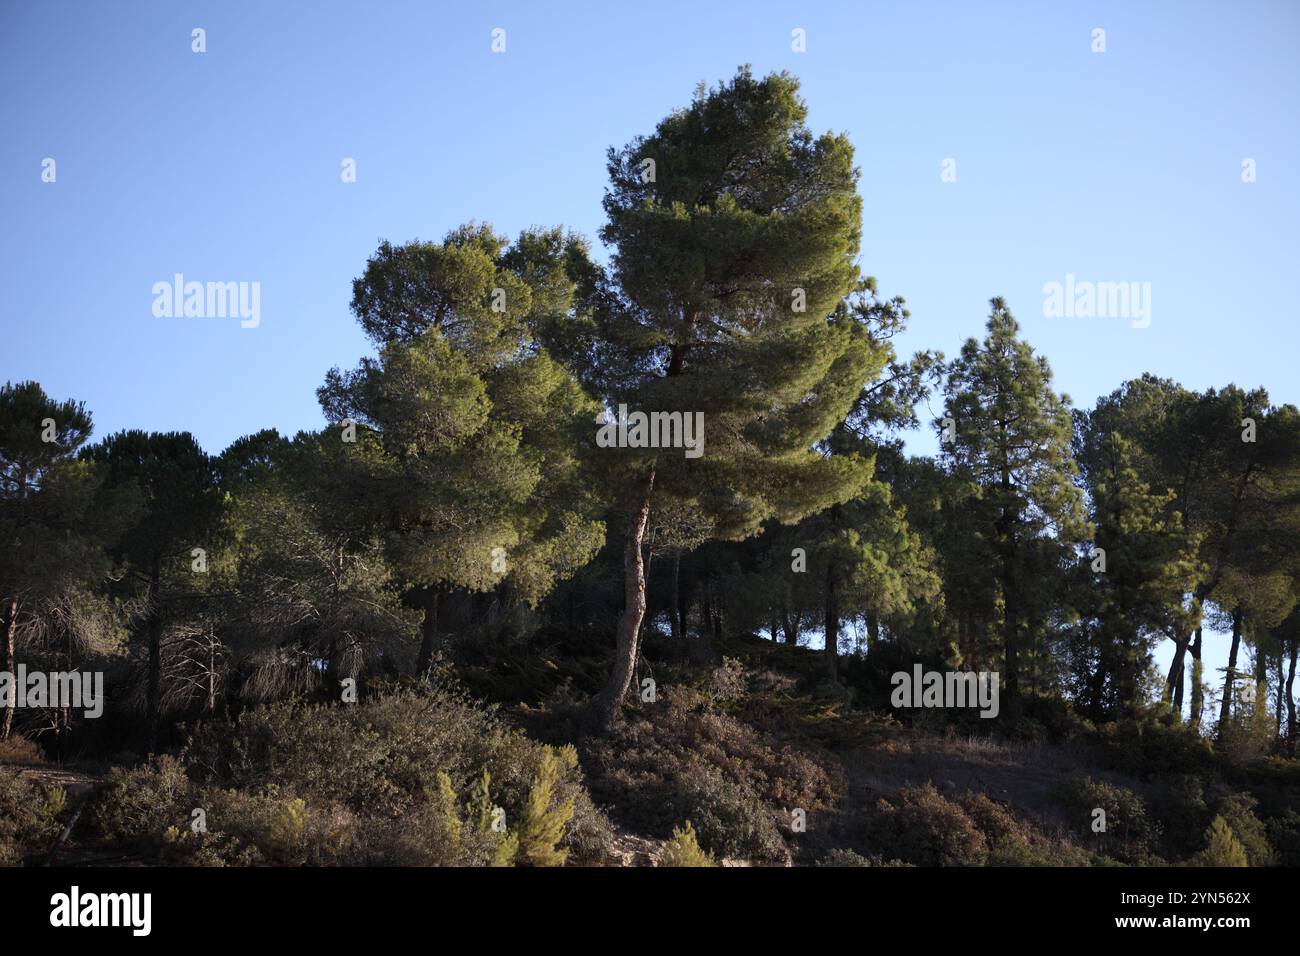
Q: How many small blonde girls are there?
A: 0